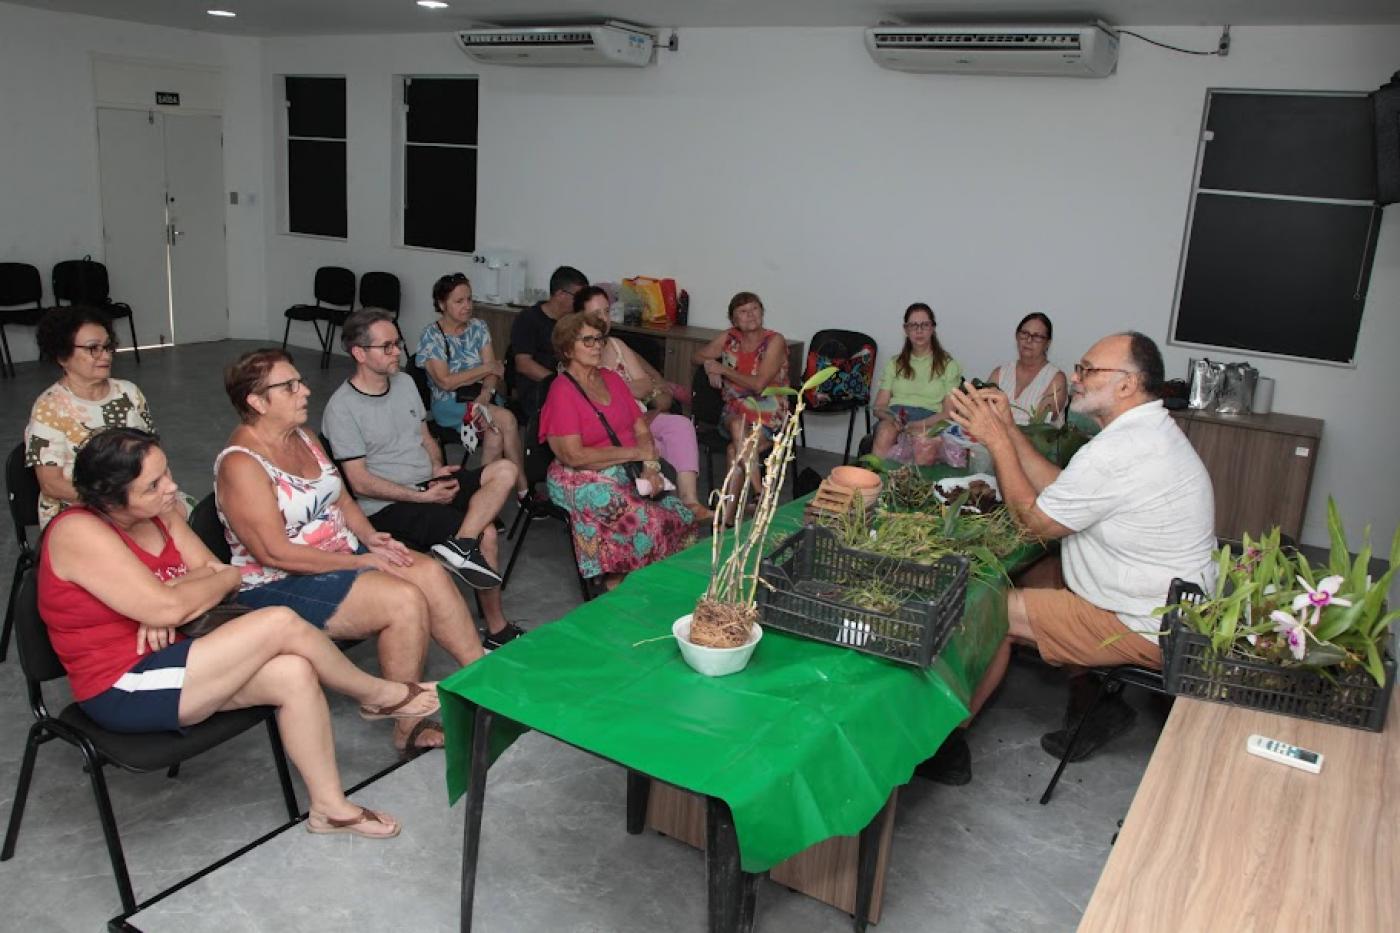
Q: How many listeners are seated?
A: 11